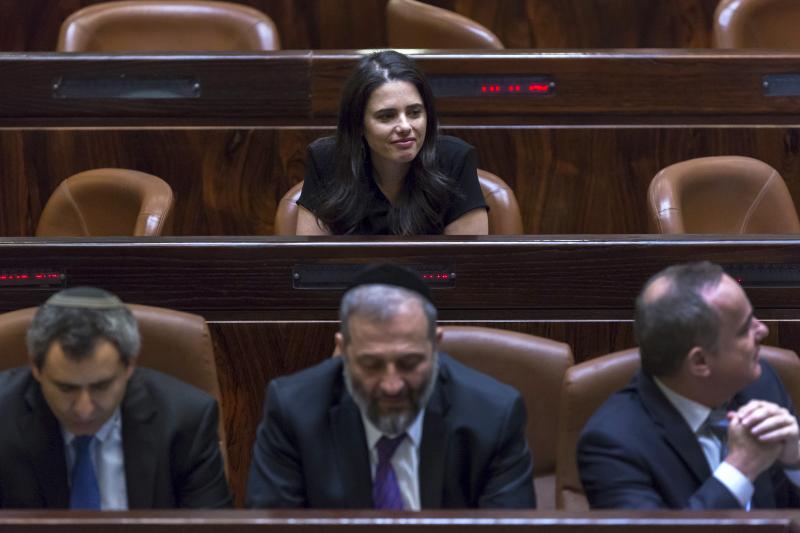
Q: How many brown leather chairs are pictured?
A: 9